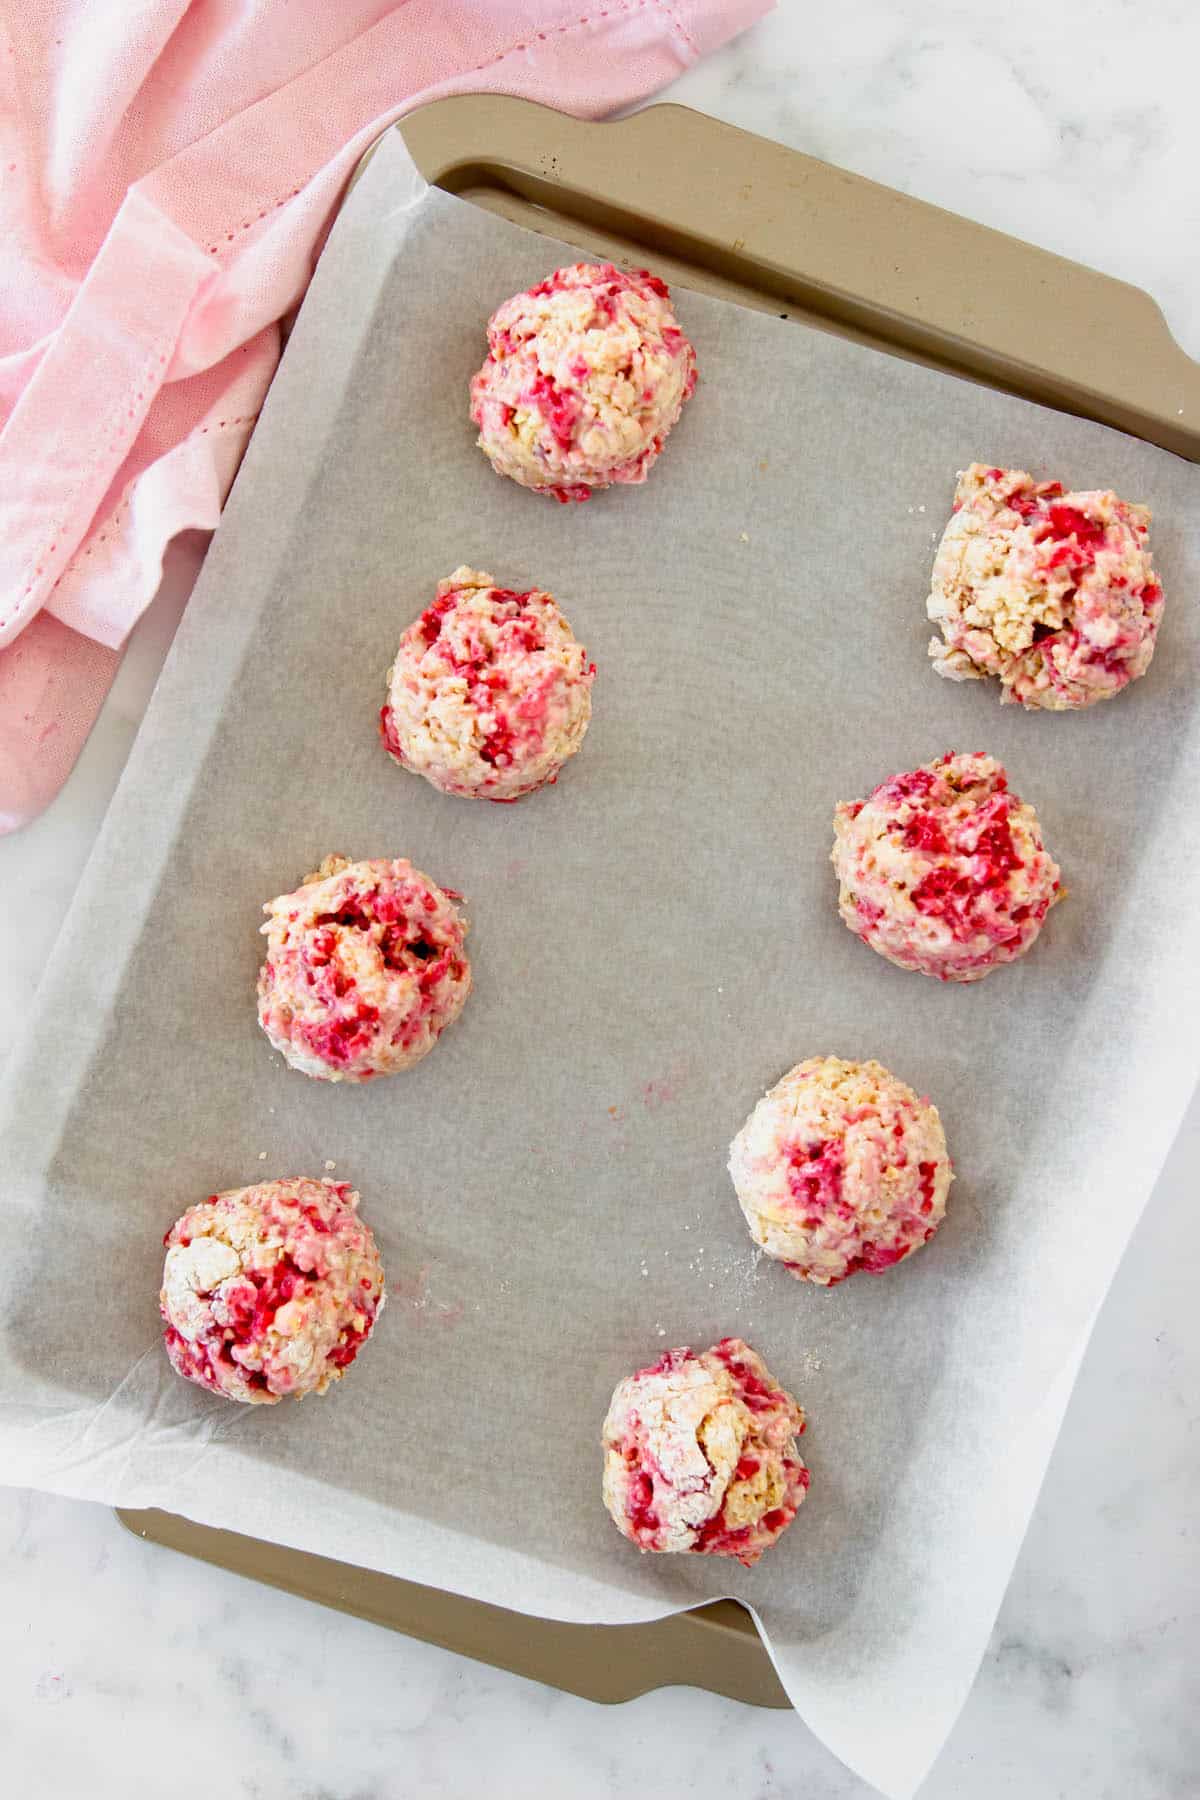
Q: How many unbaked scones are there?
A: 8